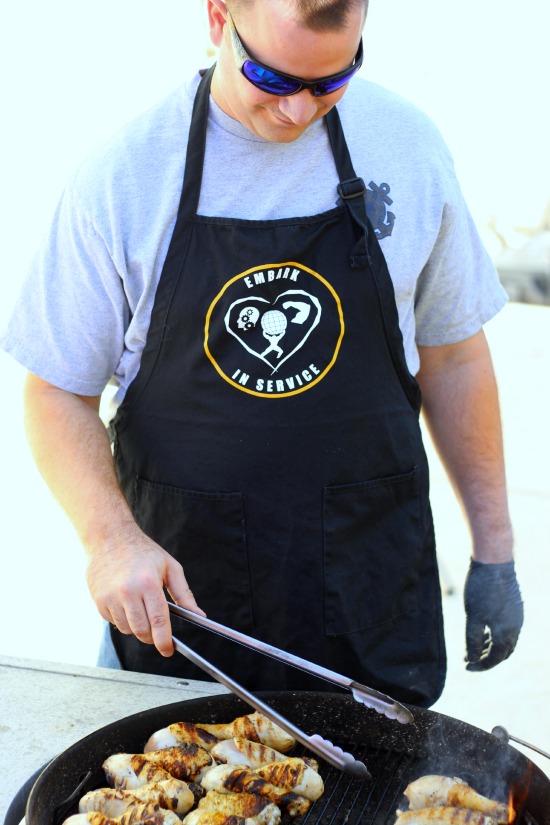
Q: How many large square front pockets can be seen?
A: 2